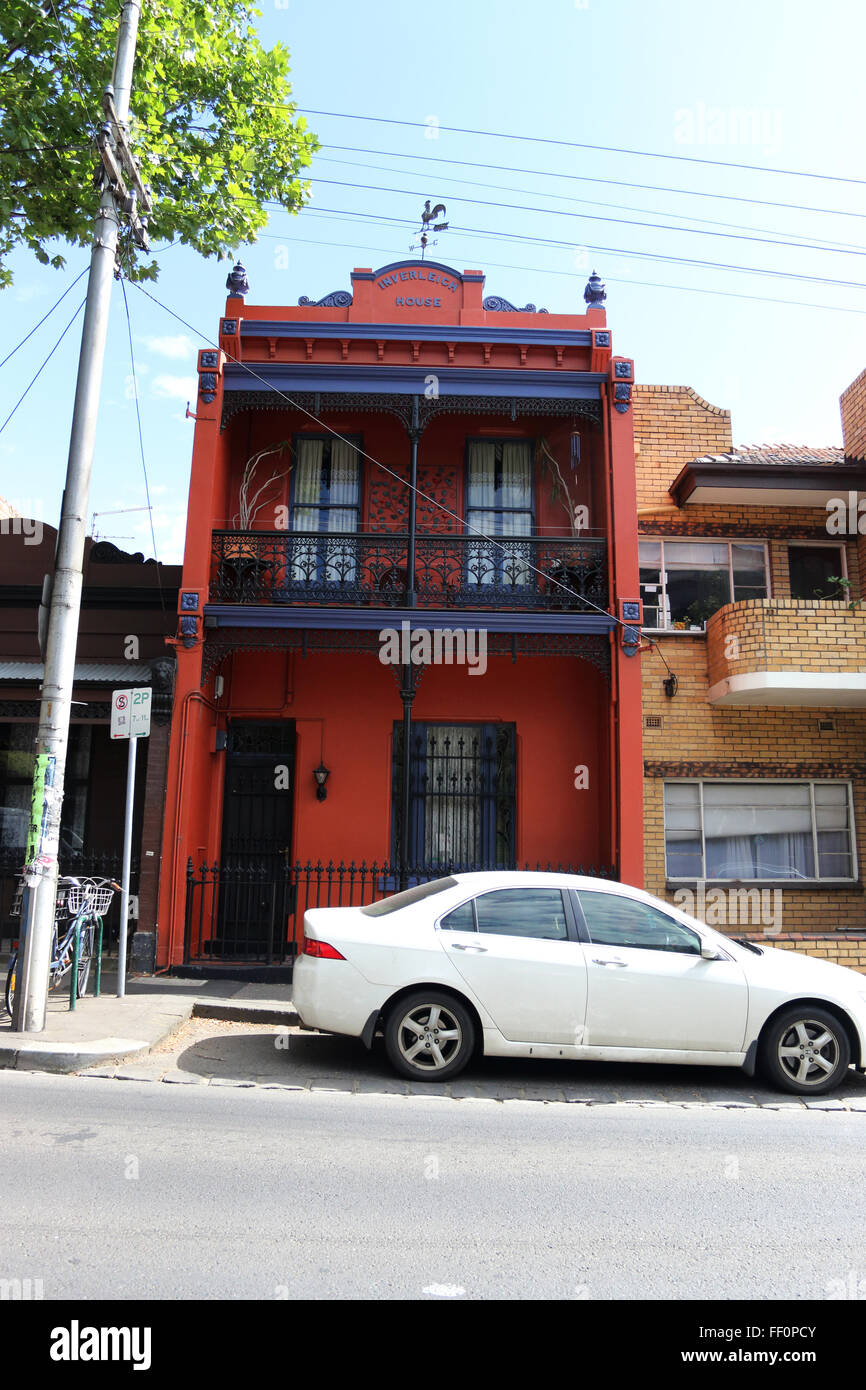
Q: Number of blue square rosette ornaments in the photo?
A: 6